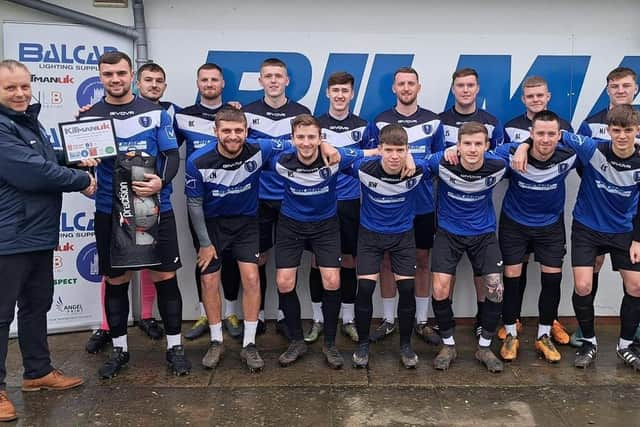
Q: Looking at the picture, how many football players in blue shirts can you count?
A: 15